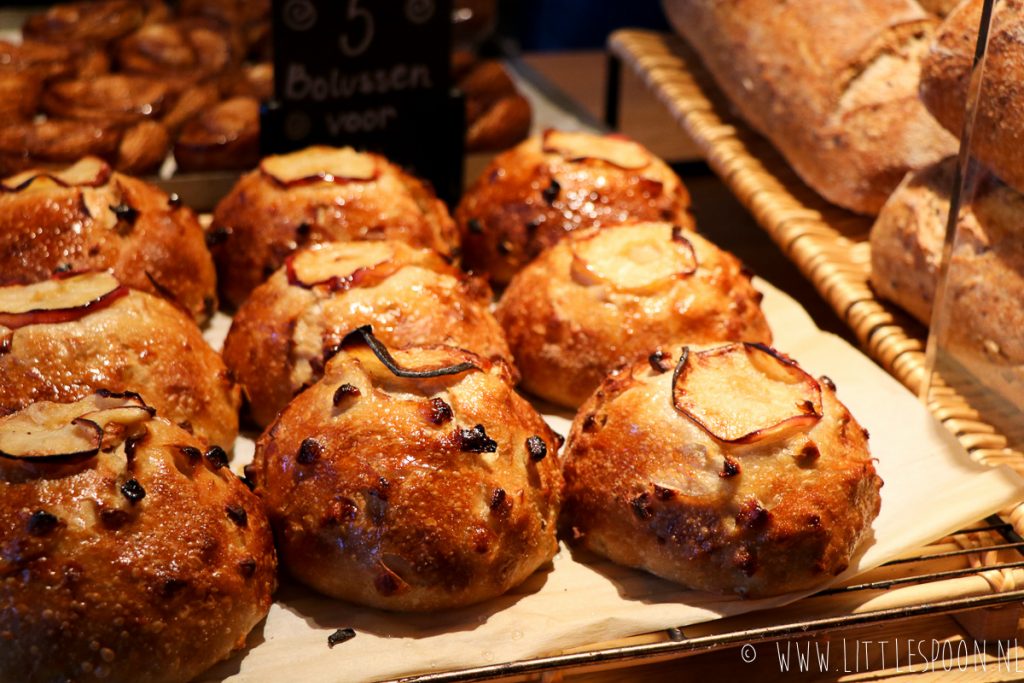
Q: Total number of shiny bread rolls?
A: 9